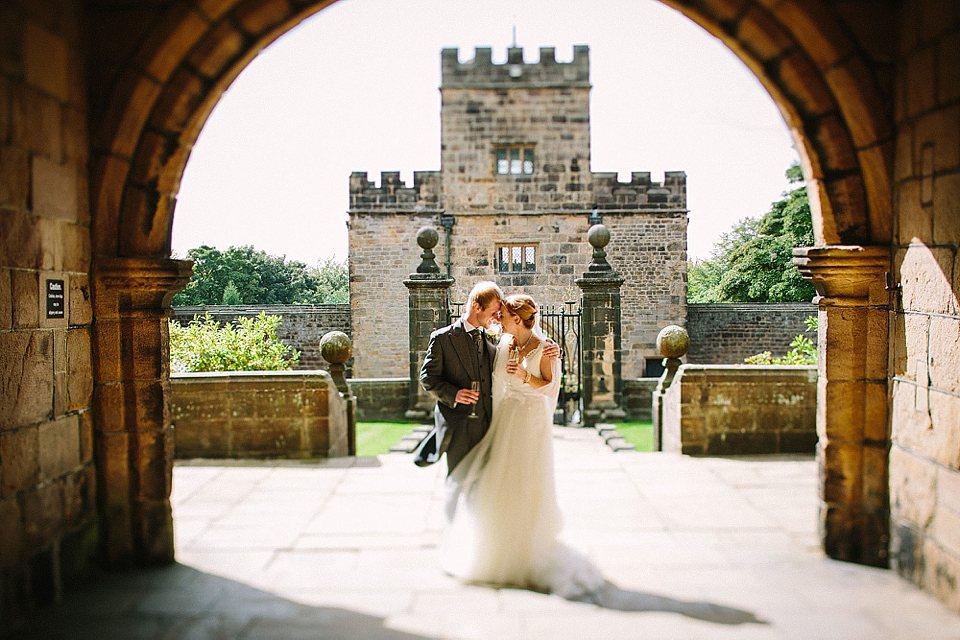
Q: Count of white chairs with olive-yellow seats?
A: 0